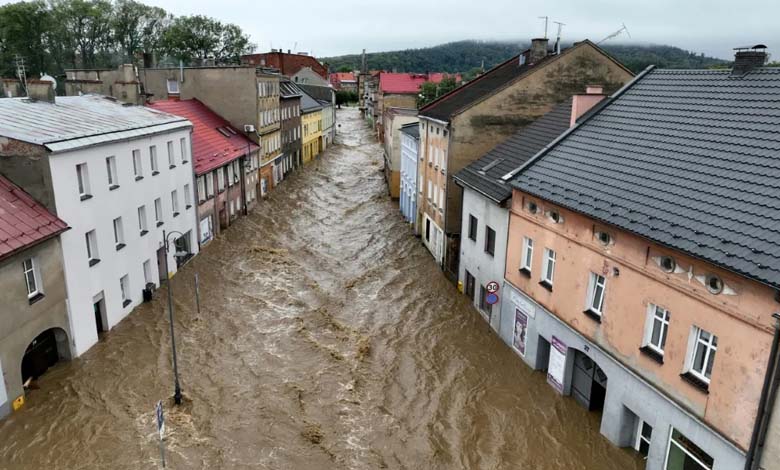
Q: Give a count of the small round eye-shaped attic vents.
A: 5